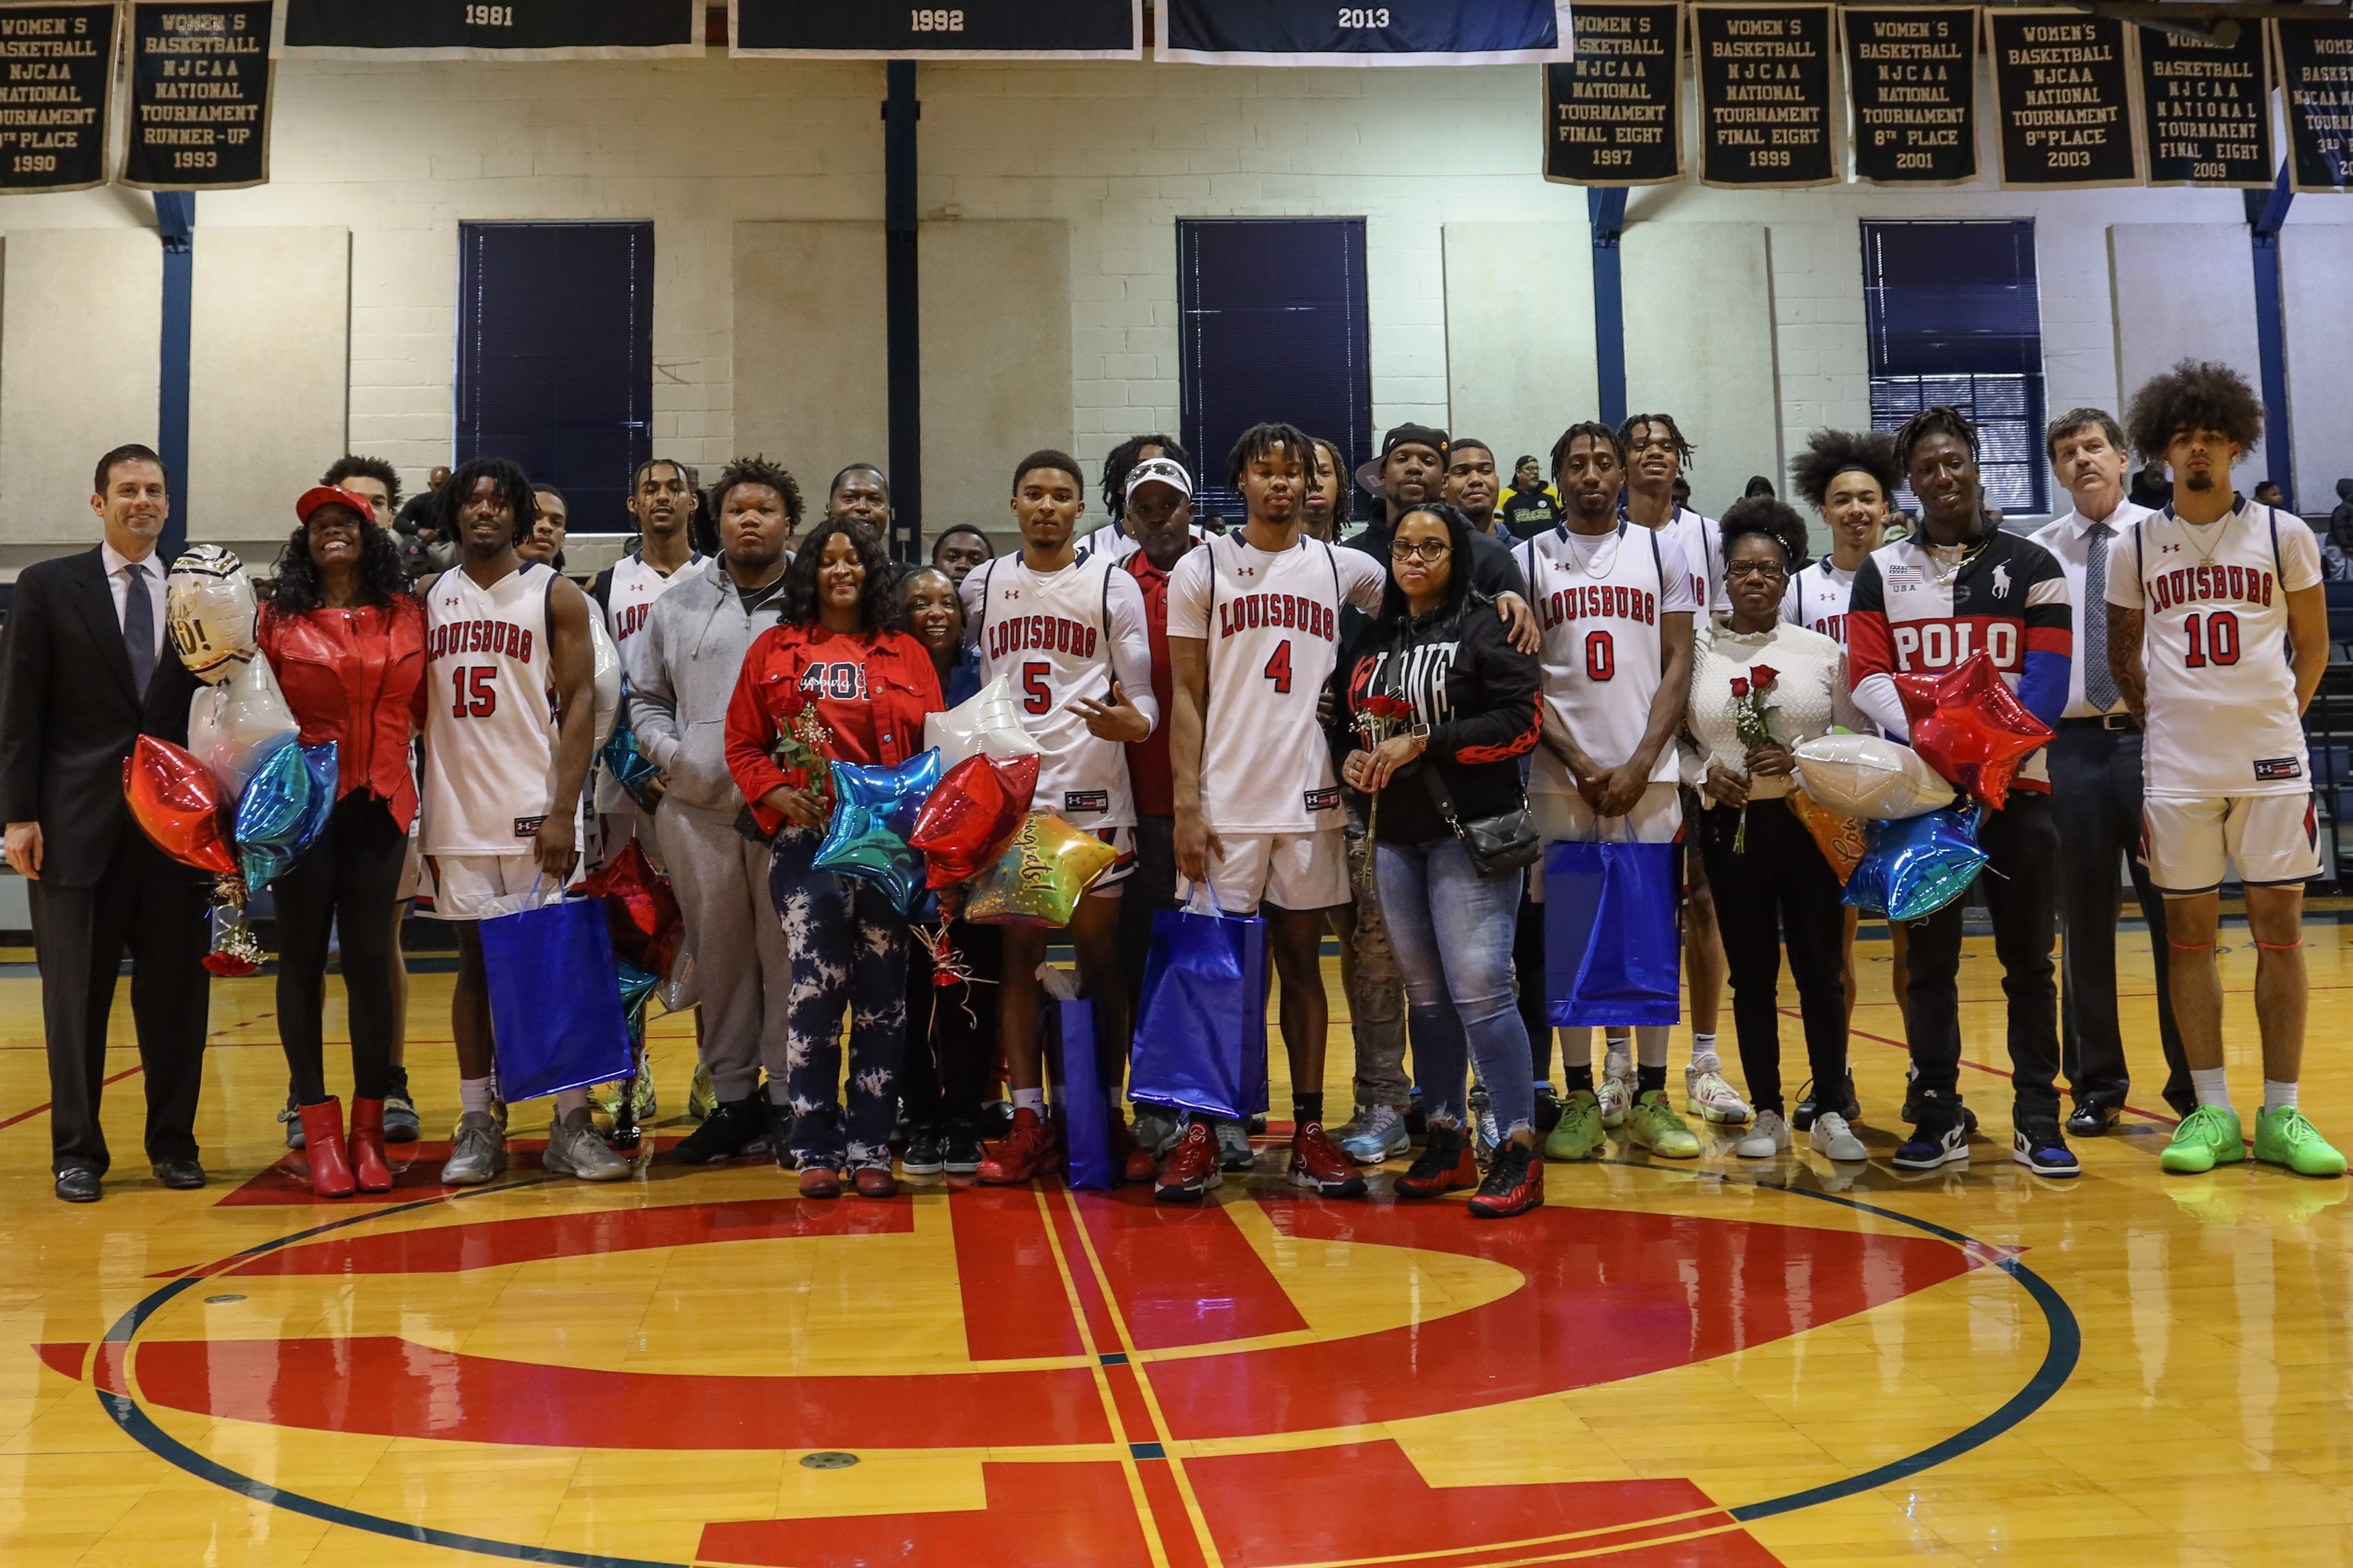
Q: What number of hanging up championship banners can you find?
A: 11